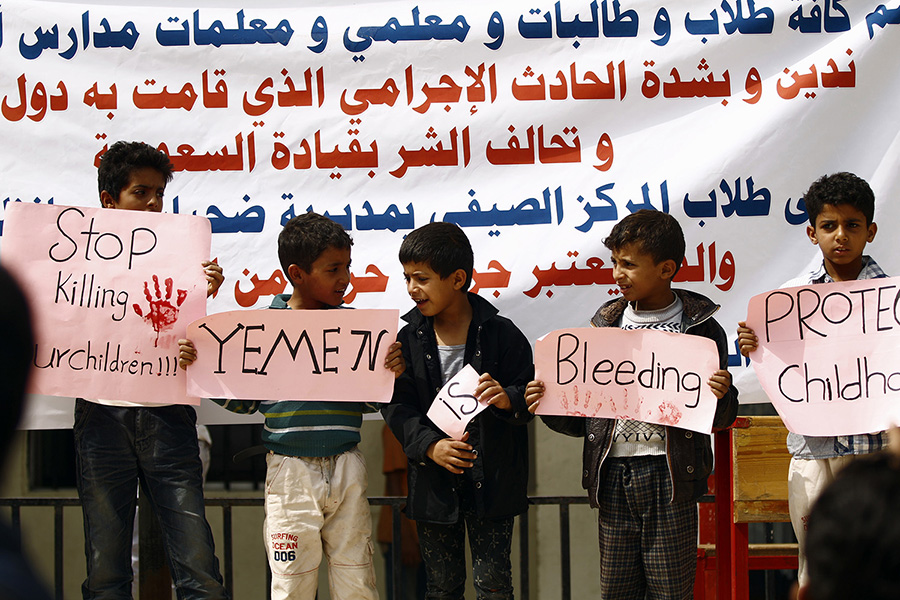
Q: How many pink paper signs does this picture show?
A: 5